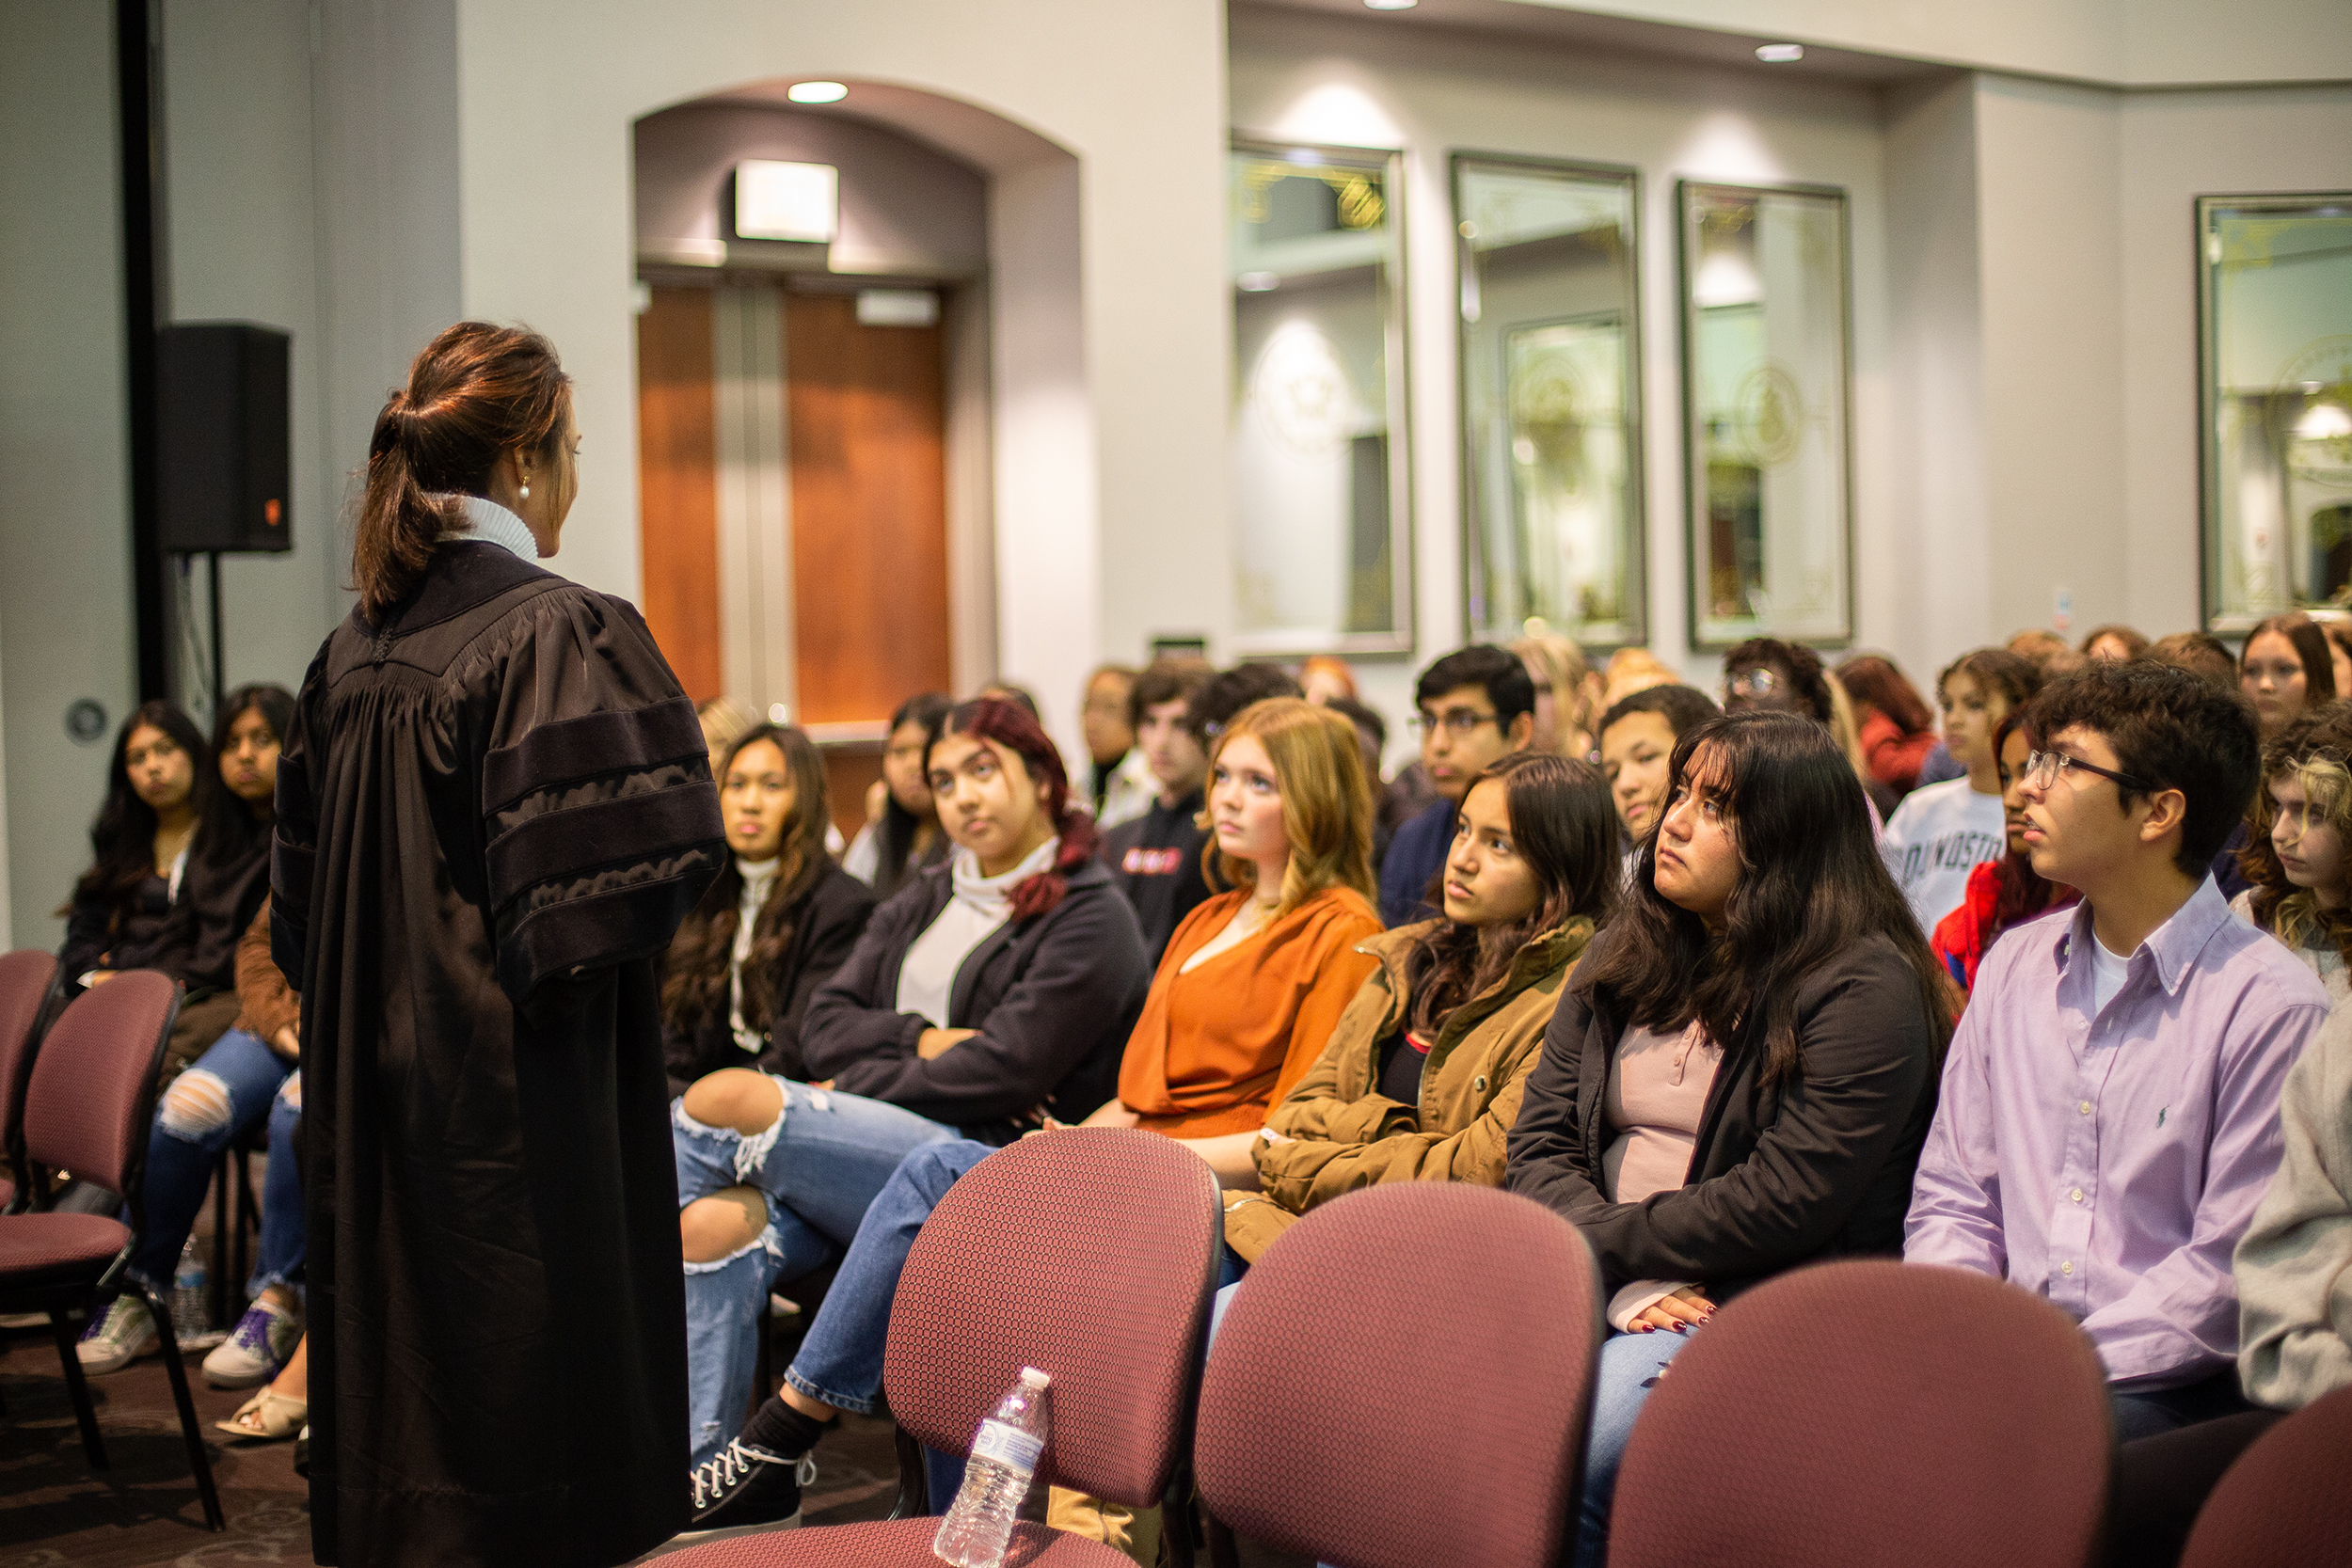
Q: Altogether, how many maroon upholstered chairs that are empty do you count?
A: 6